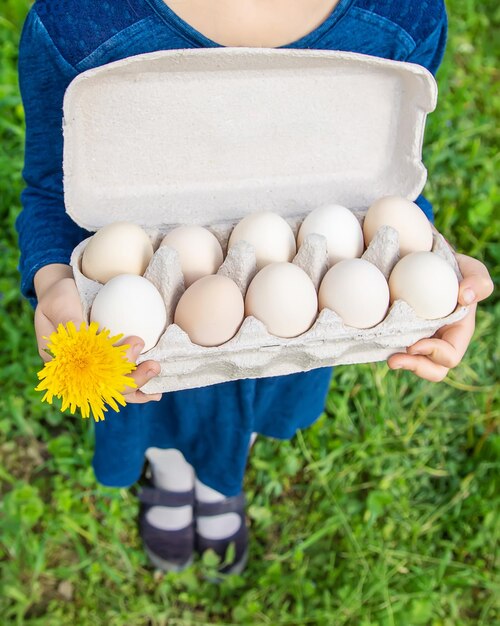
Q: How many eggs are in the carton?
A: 10